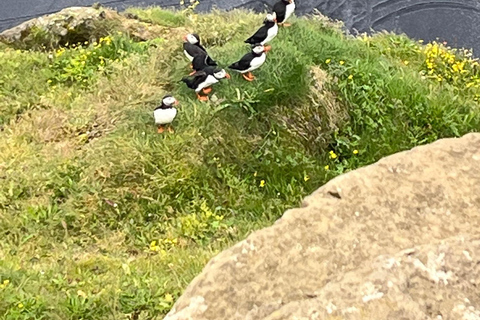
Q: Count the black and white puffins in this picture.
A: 6